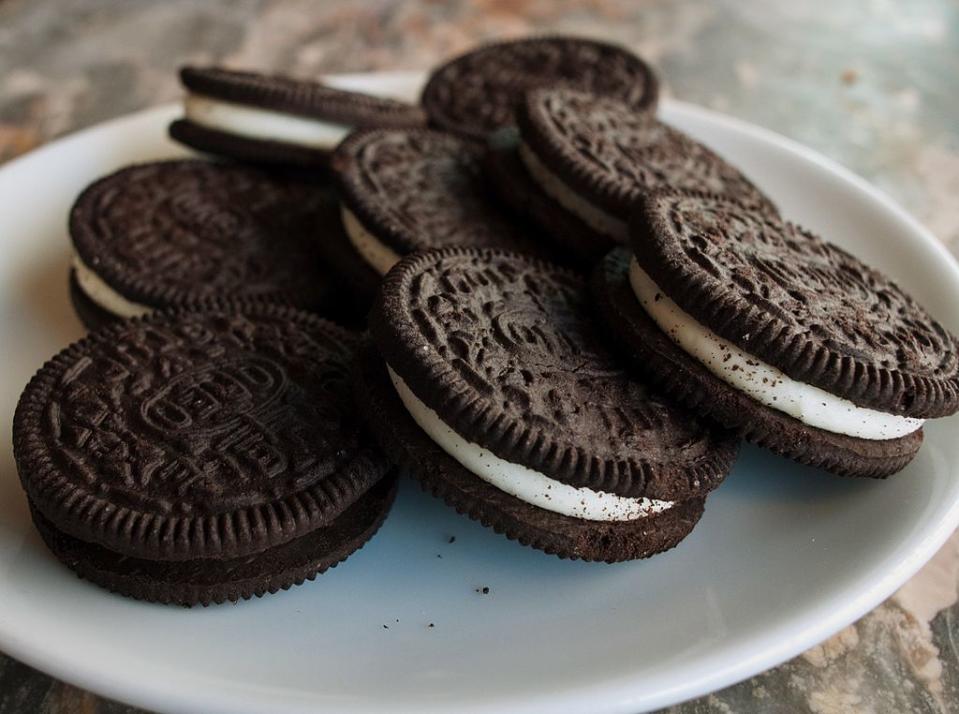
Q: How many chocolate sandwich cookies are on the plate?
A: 8